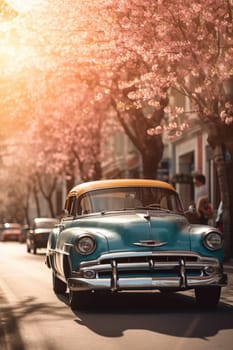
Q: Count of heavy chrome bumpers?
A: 1